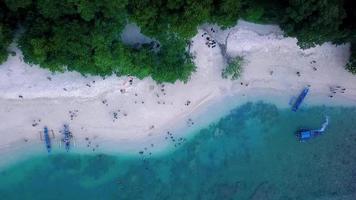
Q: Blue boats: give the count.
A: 4